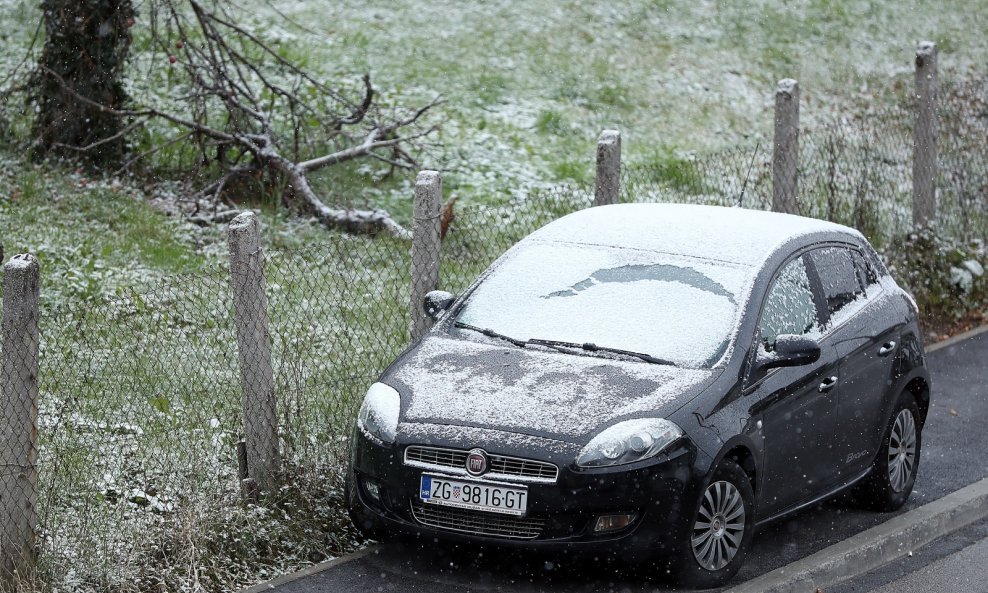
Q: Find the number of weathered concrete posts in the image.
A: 6